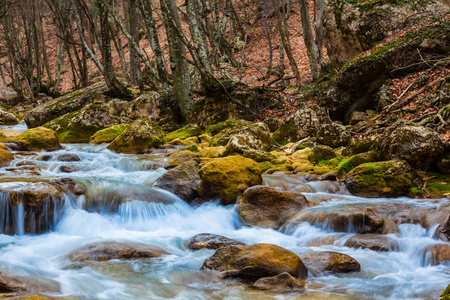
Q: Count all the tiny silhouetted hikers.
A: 0